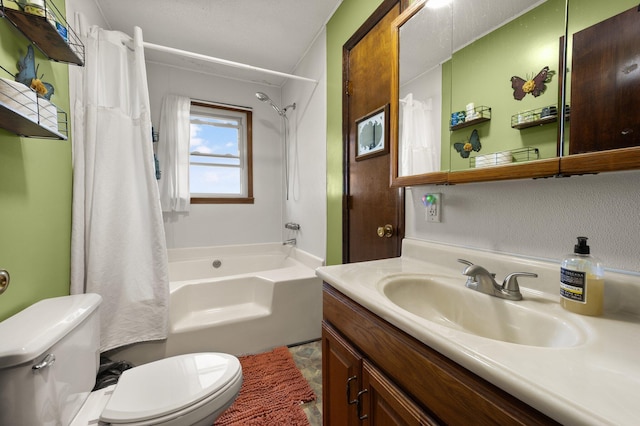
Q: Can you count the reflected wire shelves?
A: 3